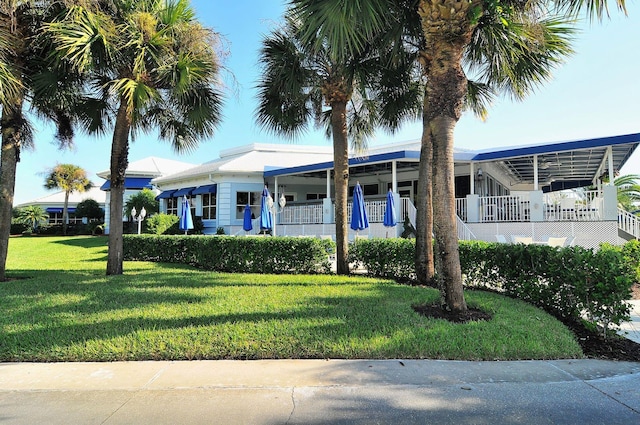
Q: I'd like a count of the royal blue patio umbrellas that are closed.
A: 5